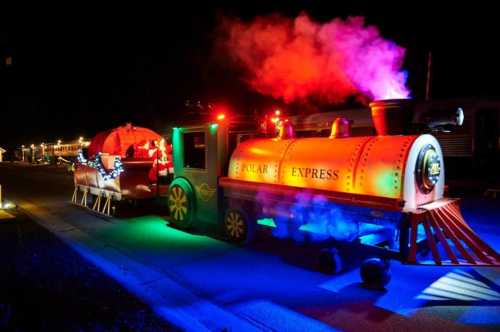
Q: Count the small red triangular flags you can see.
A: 0